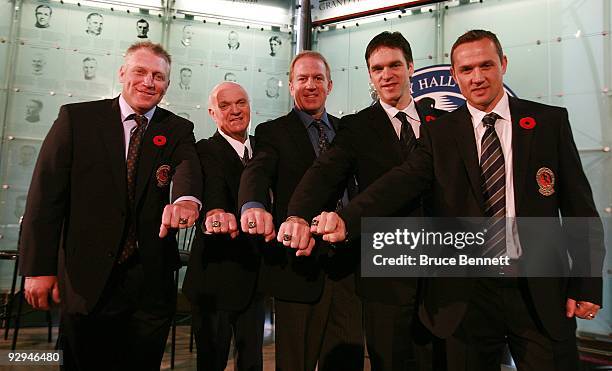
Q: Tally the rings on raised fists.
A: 5